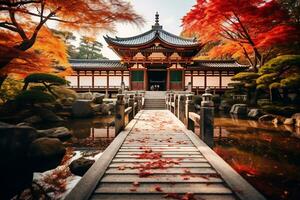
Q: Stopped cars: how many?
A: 0